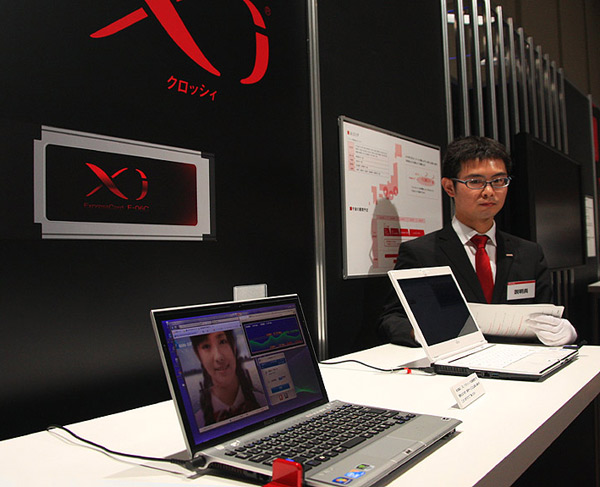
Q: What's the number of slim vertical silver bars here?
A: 12